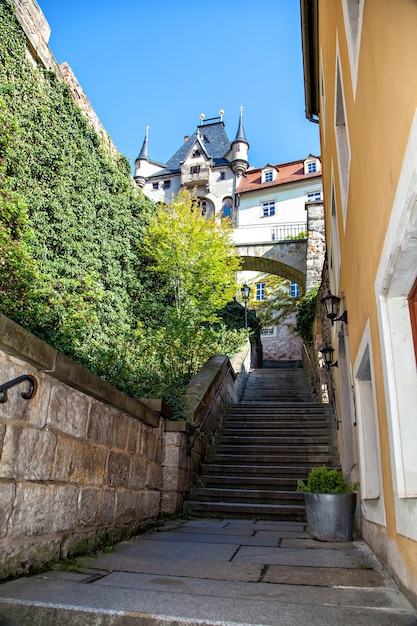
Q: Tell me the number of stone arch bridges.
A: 1